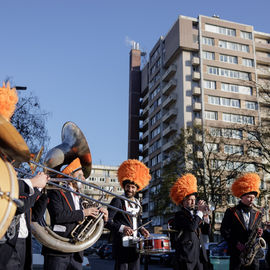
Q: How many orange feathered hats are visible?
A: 5